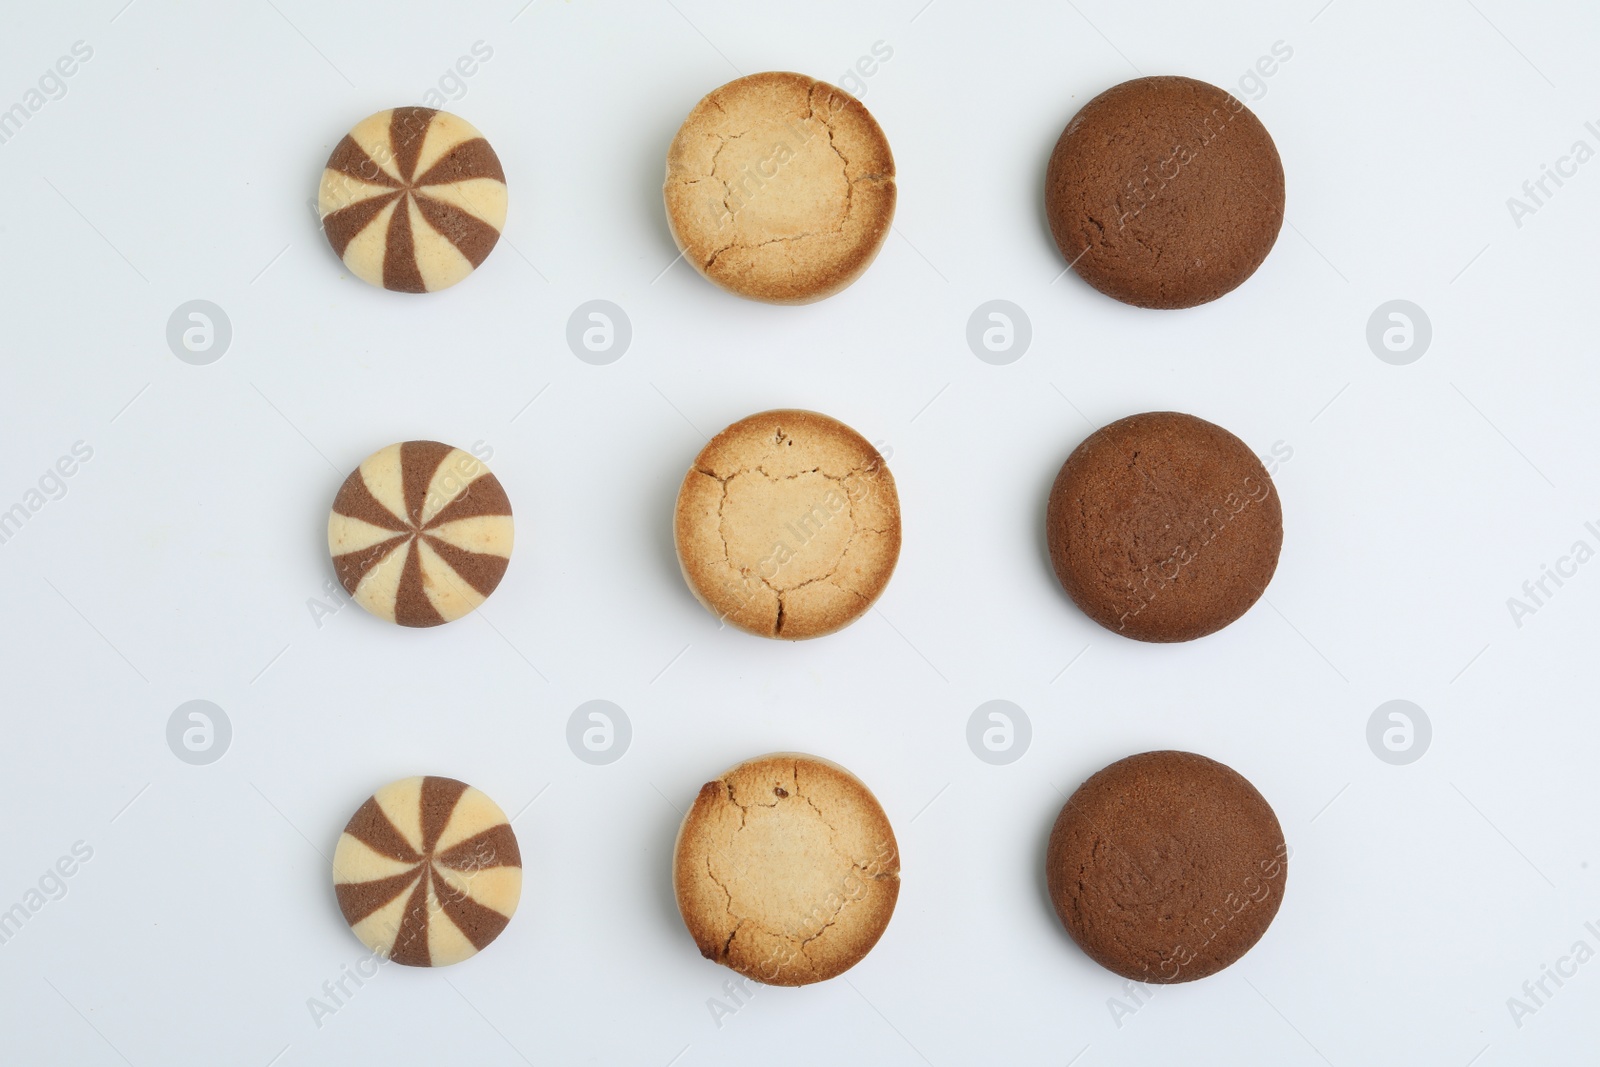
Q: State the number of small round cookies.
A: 3